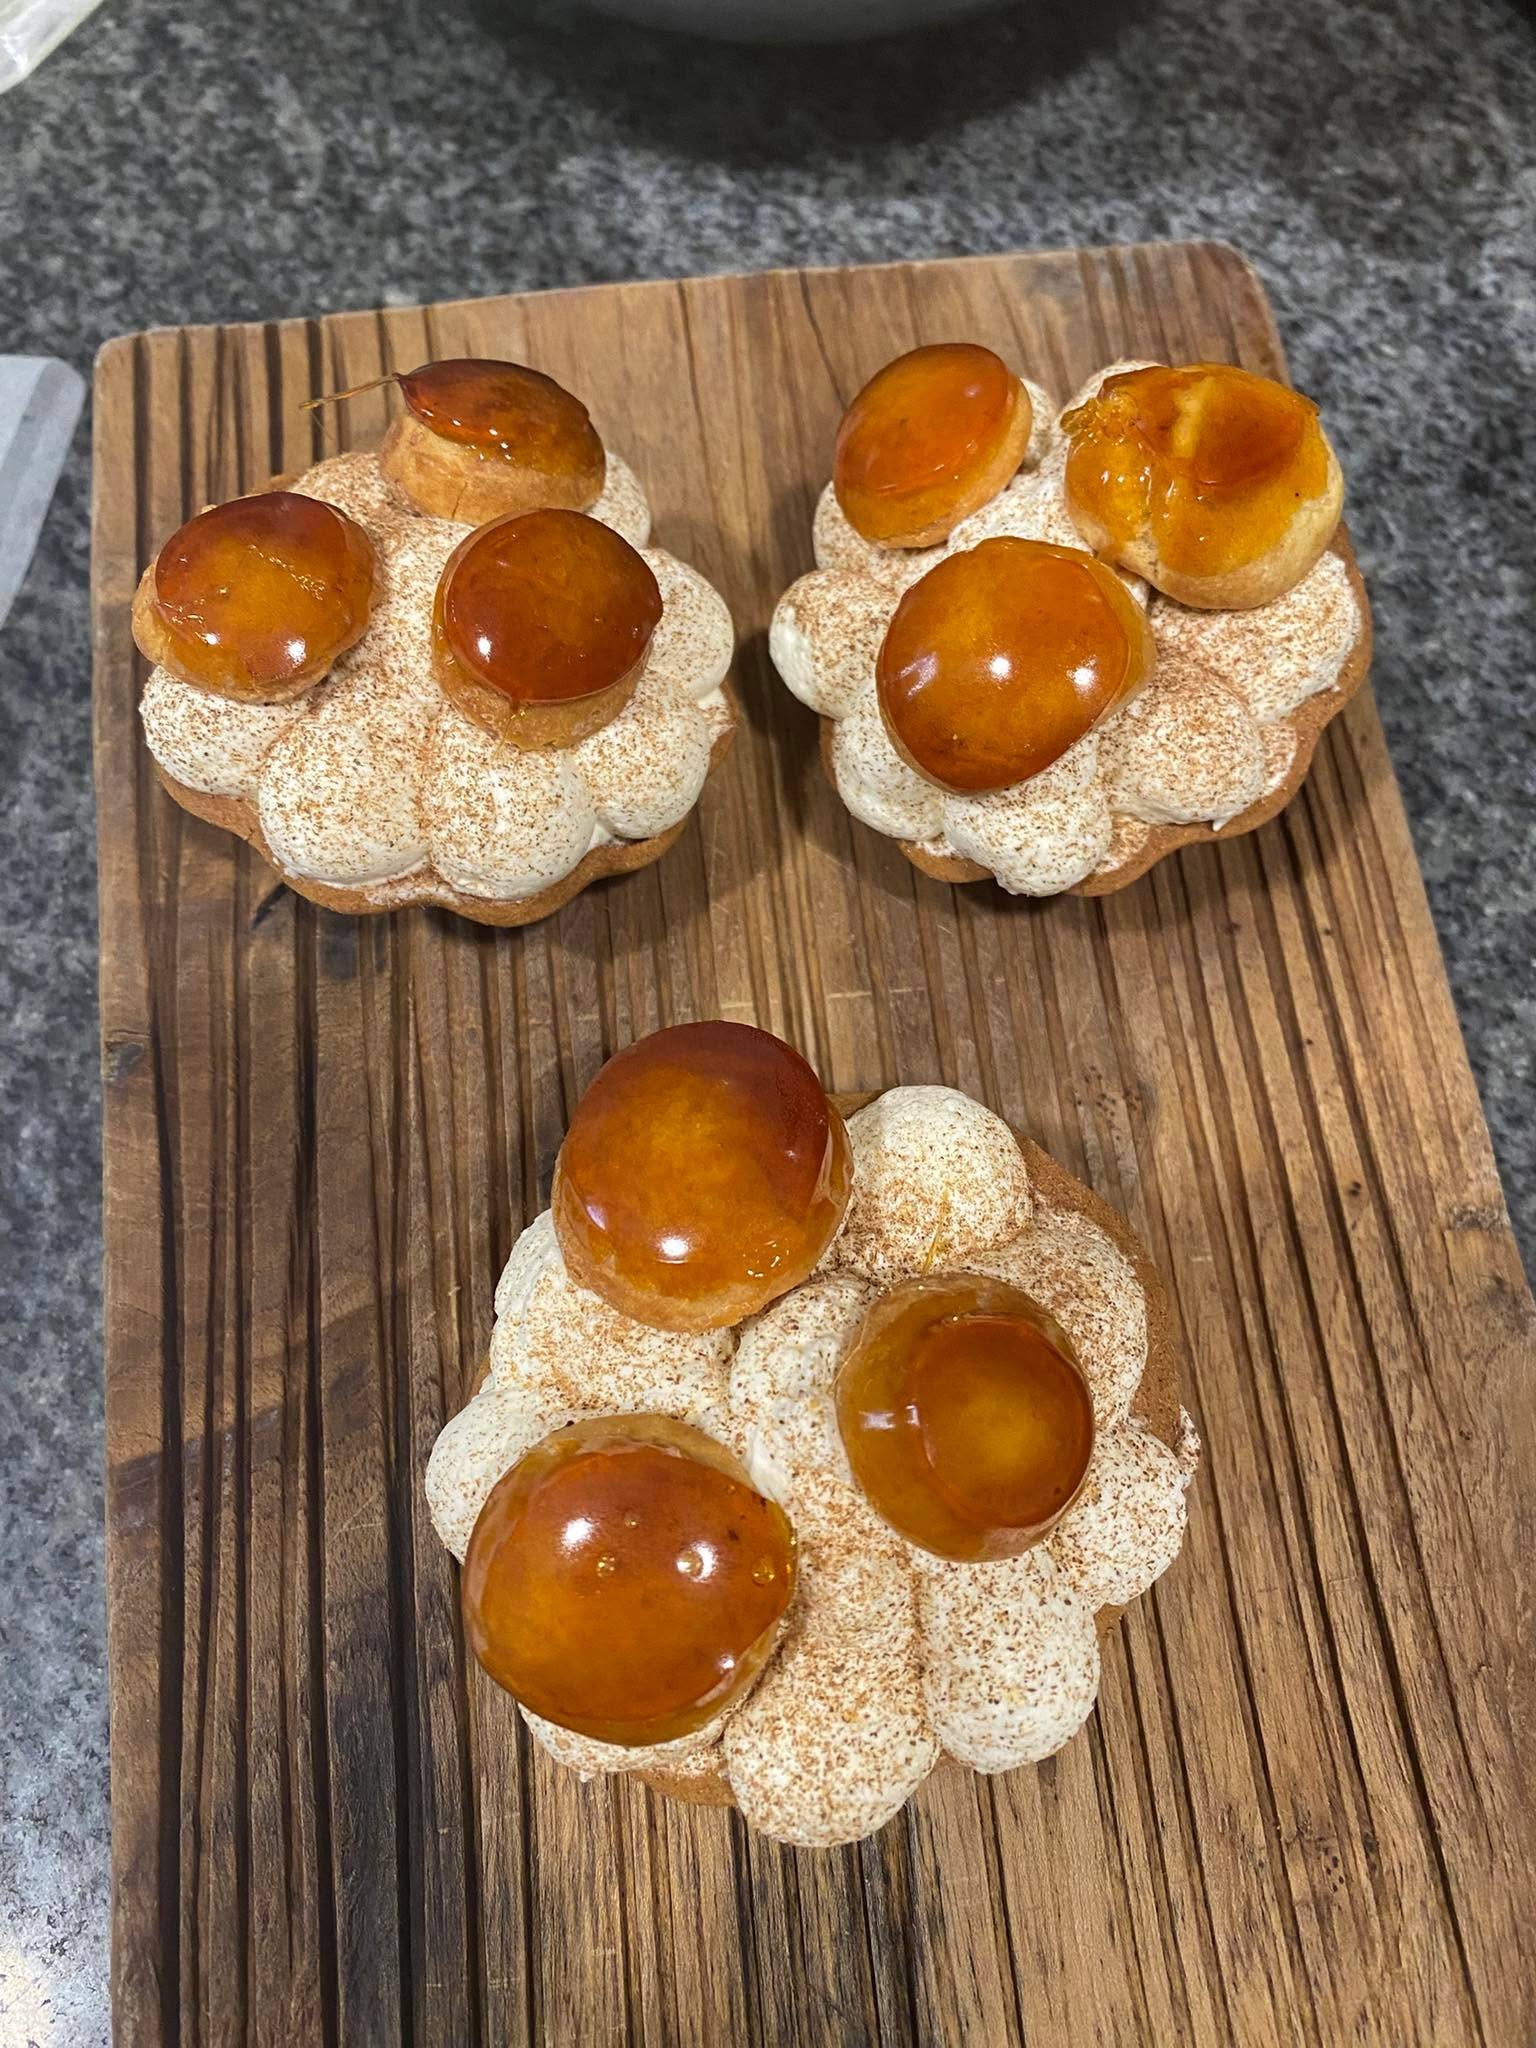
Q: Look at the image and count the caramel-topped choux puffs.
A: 9